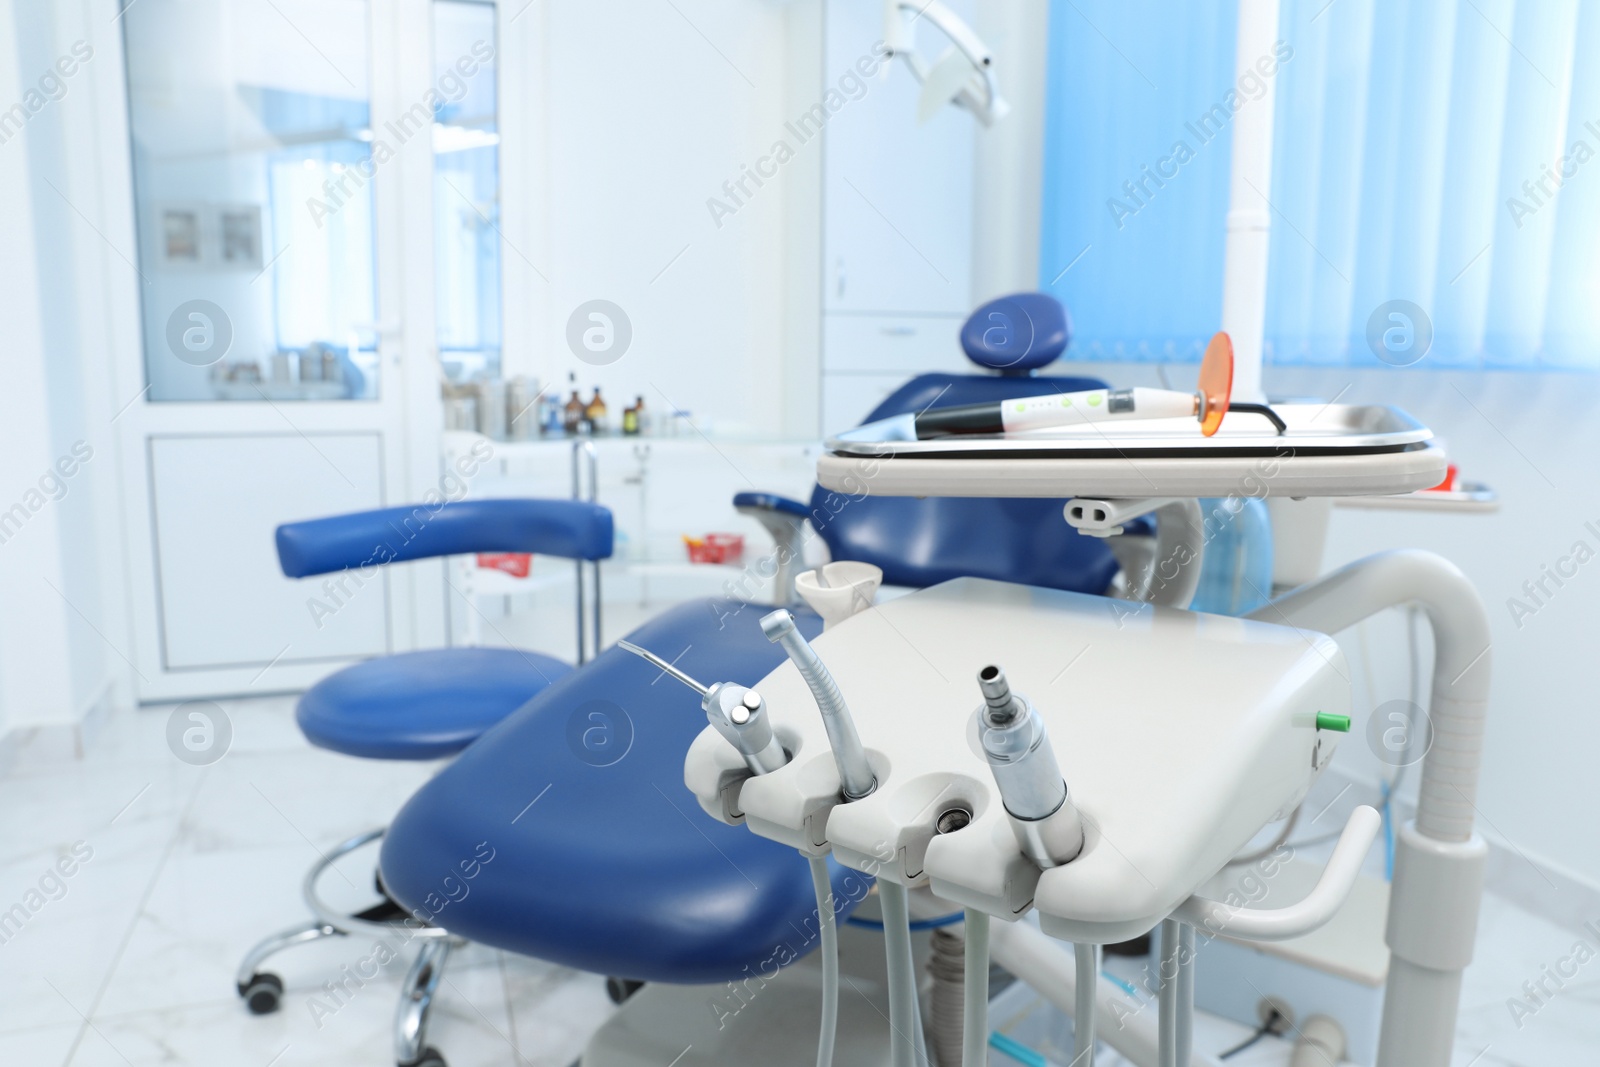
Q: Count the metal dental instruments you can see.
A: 3